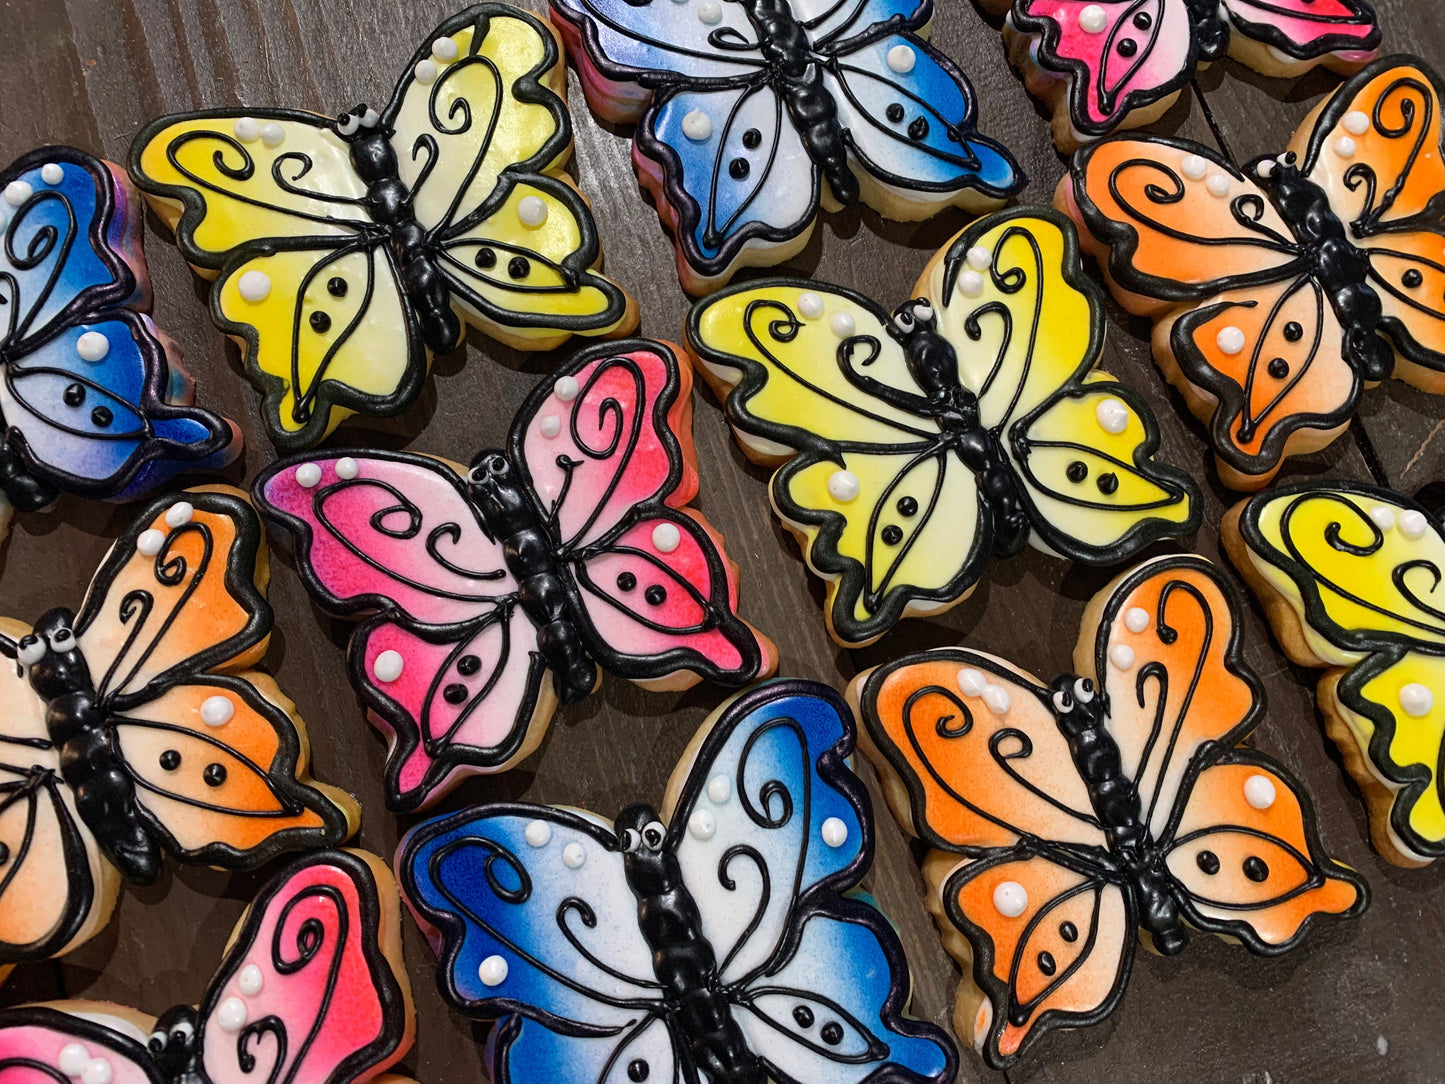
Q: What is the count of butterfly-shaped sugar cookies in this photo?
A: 12